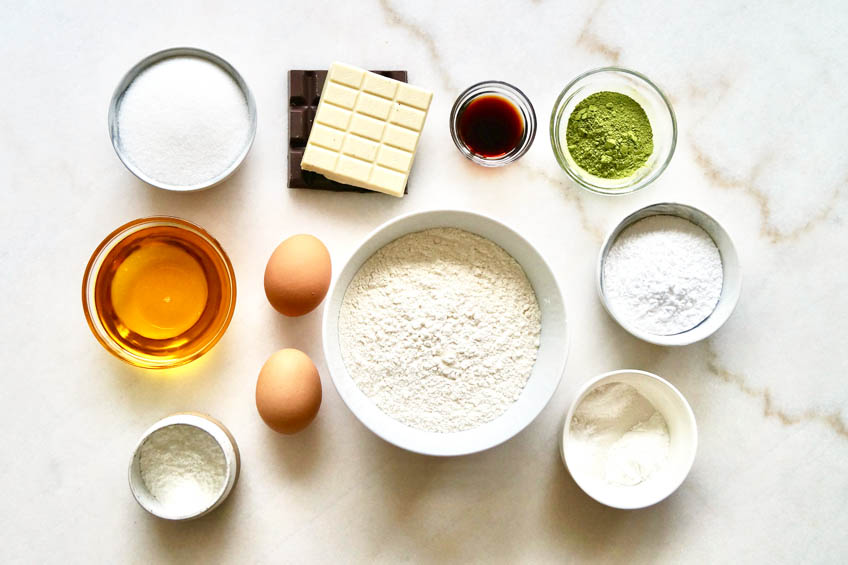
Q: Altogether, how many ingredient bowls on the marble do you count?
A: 8